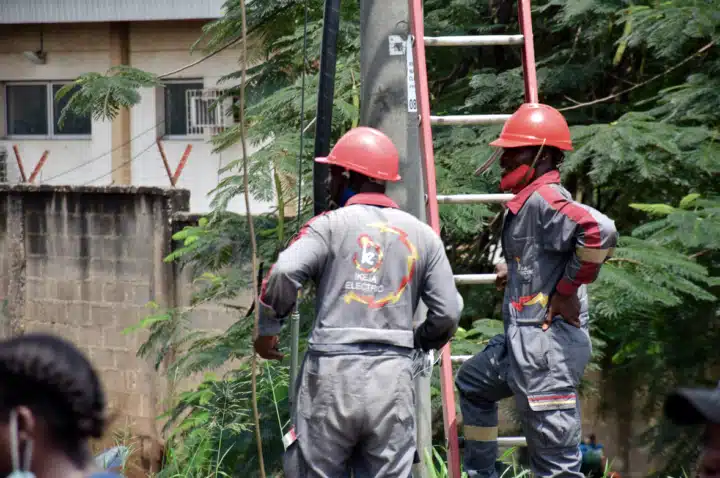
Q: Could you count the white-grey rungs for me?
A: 6